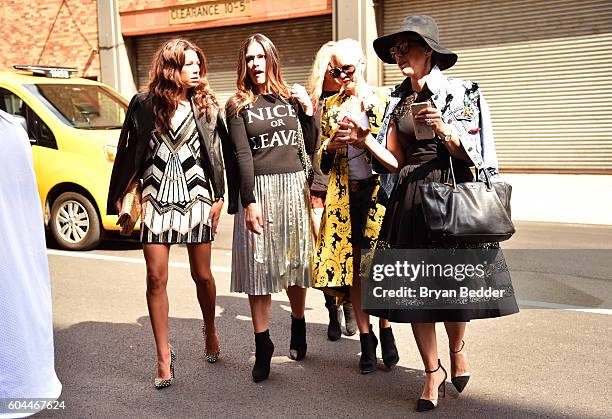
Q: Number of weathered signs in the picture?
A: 1